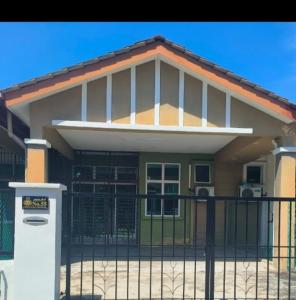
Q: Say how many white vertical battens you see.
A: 7